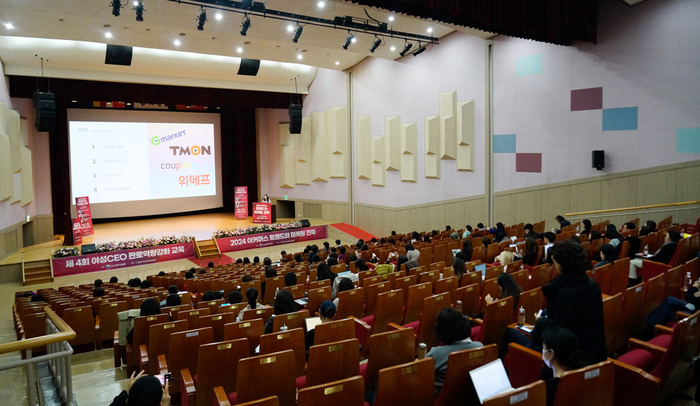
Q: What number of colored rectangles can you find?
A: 6